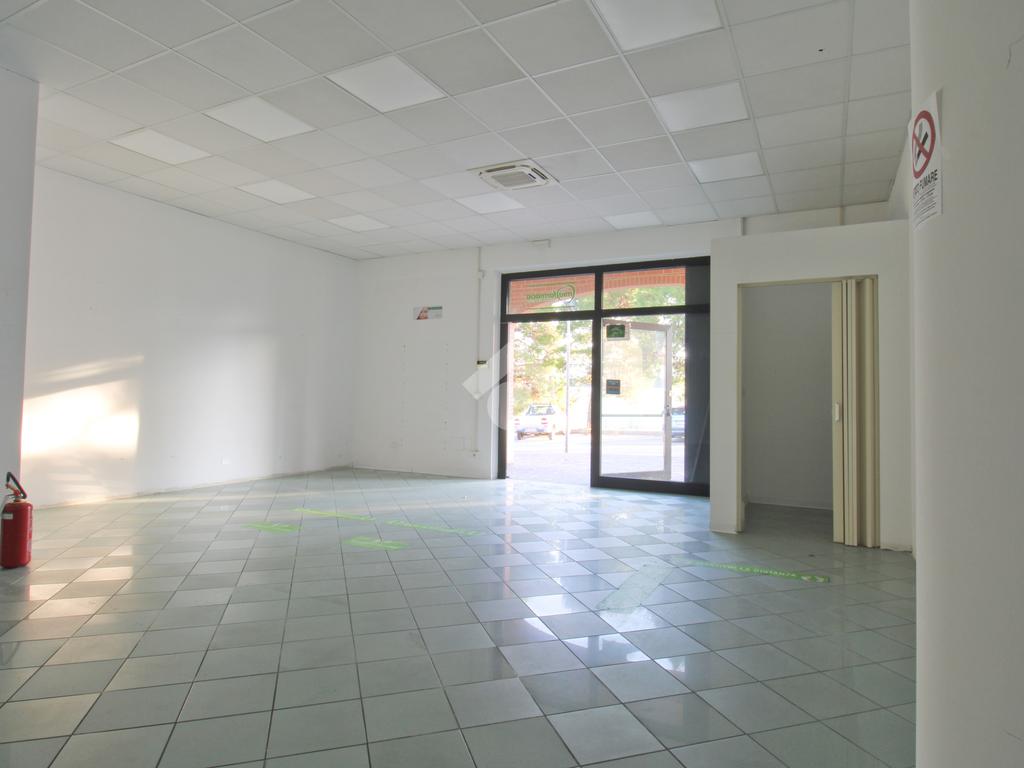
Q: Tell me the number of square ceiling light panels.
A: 10